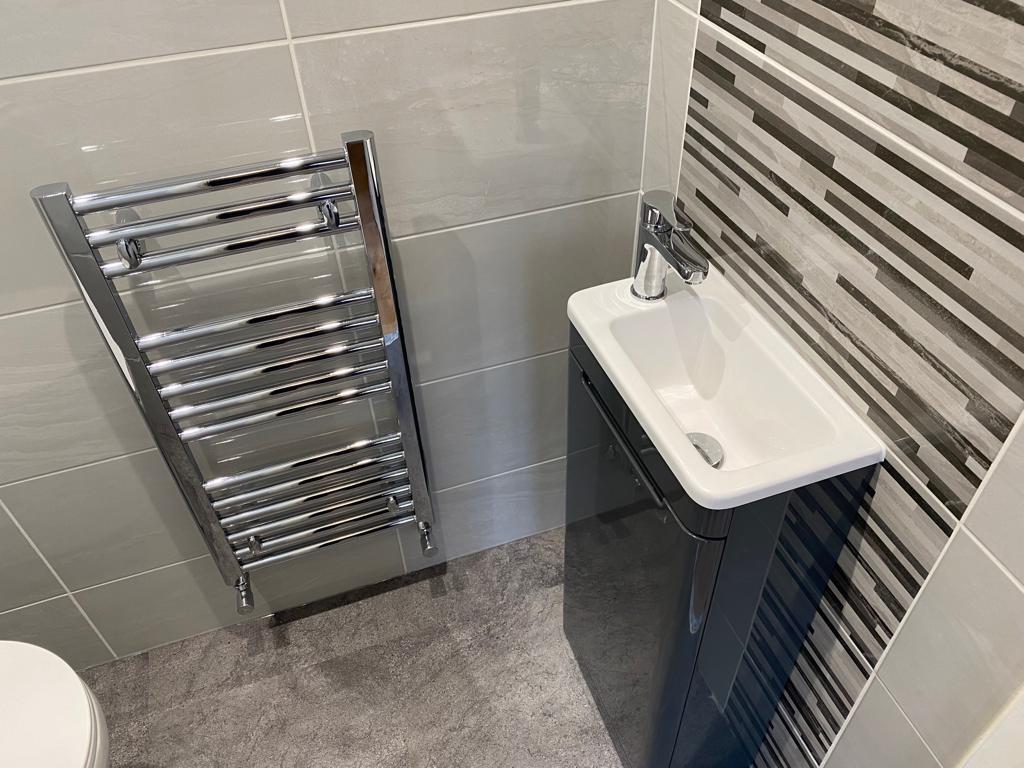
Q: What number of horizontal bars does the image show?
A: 14